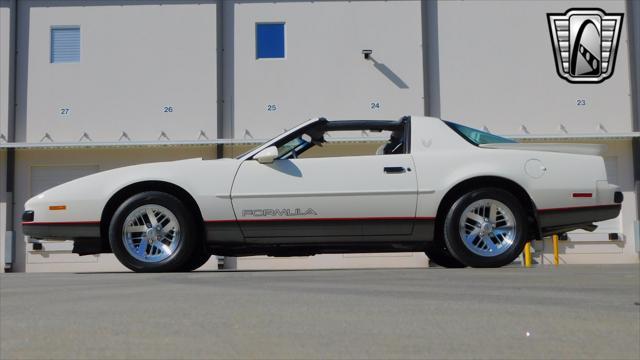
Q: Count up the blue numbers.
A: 5